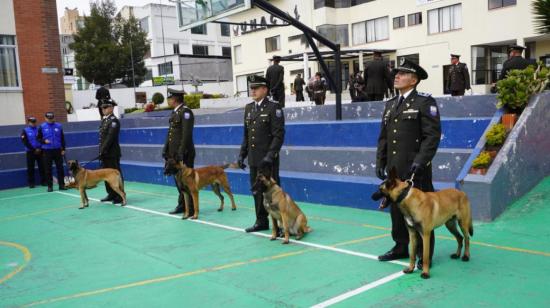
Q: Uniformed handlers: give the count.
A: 4